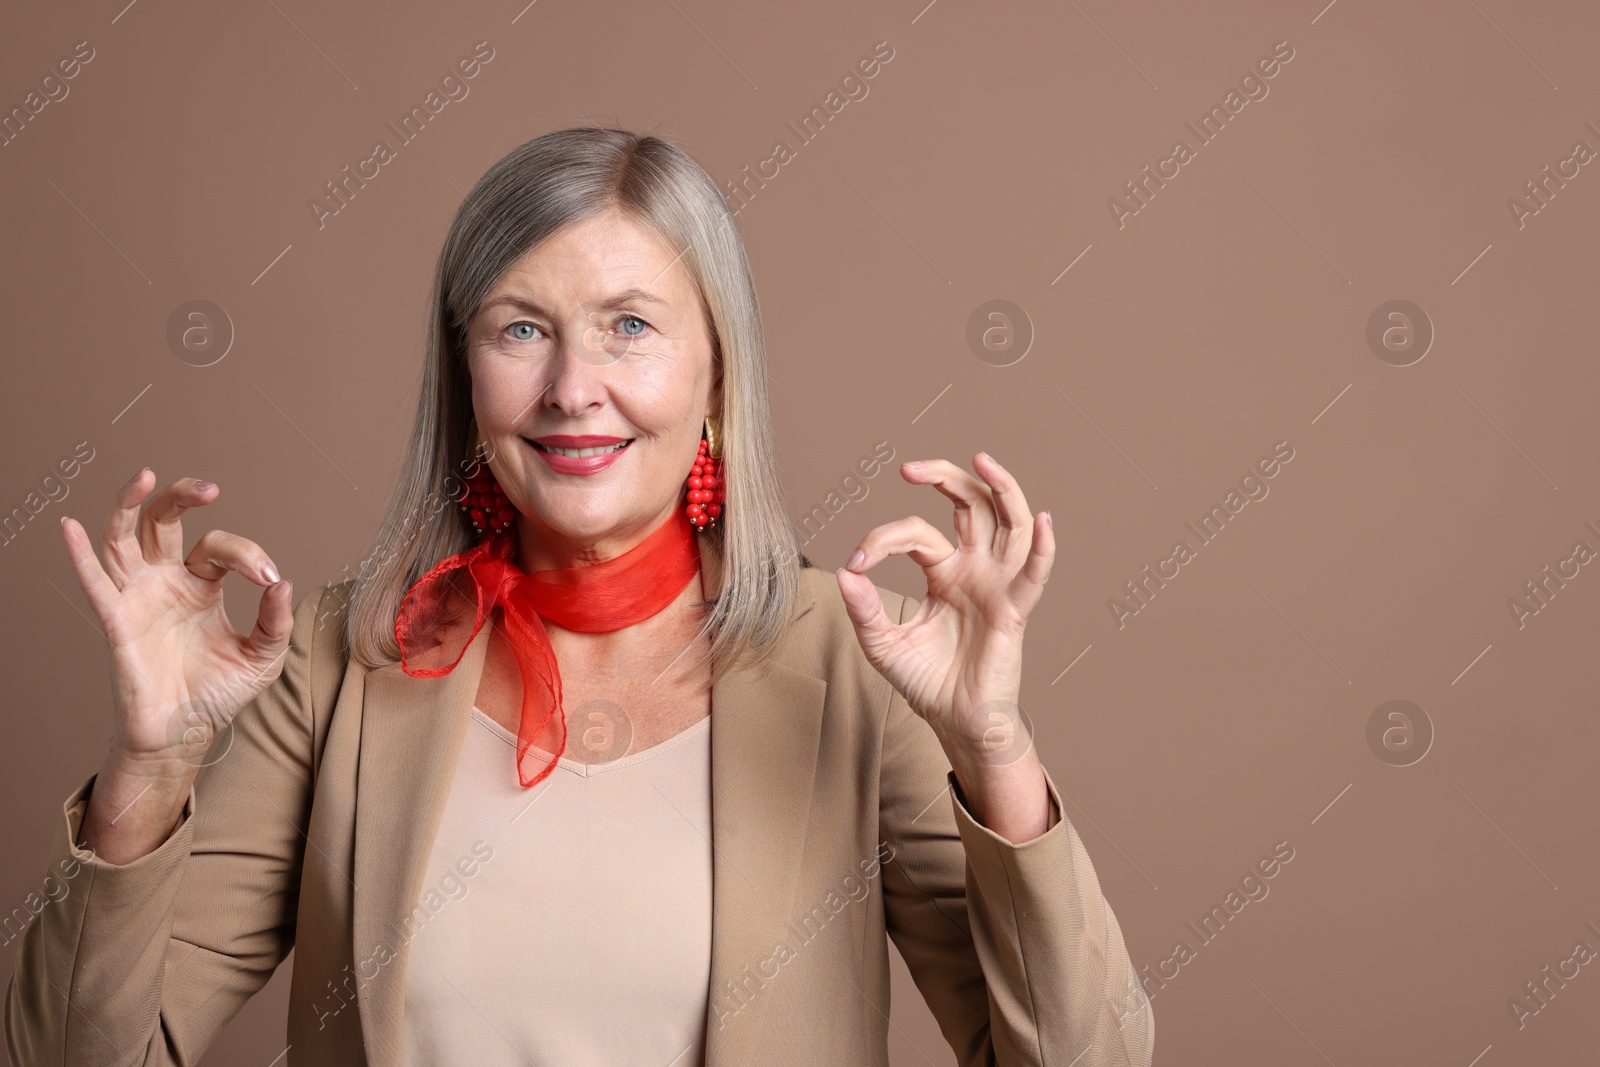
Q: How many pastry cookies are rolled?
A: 0